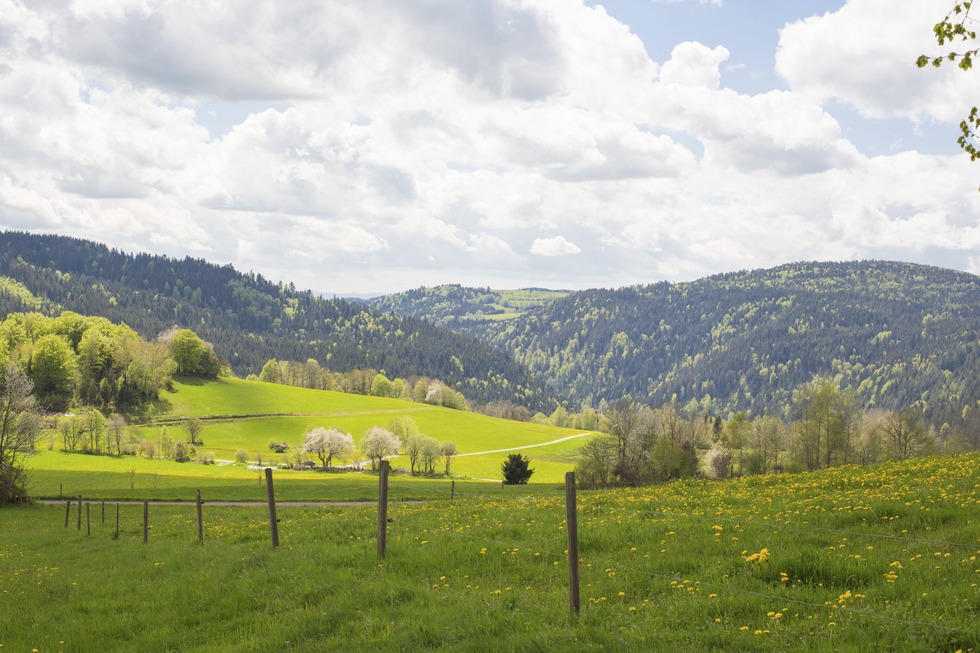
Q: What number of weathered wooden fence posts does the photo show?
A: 12